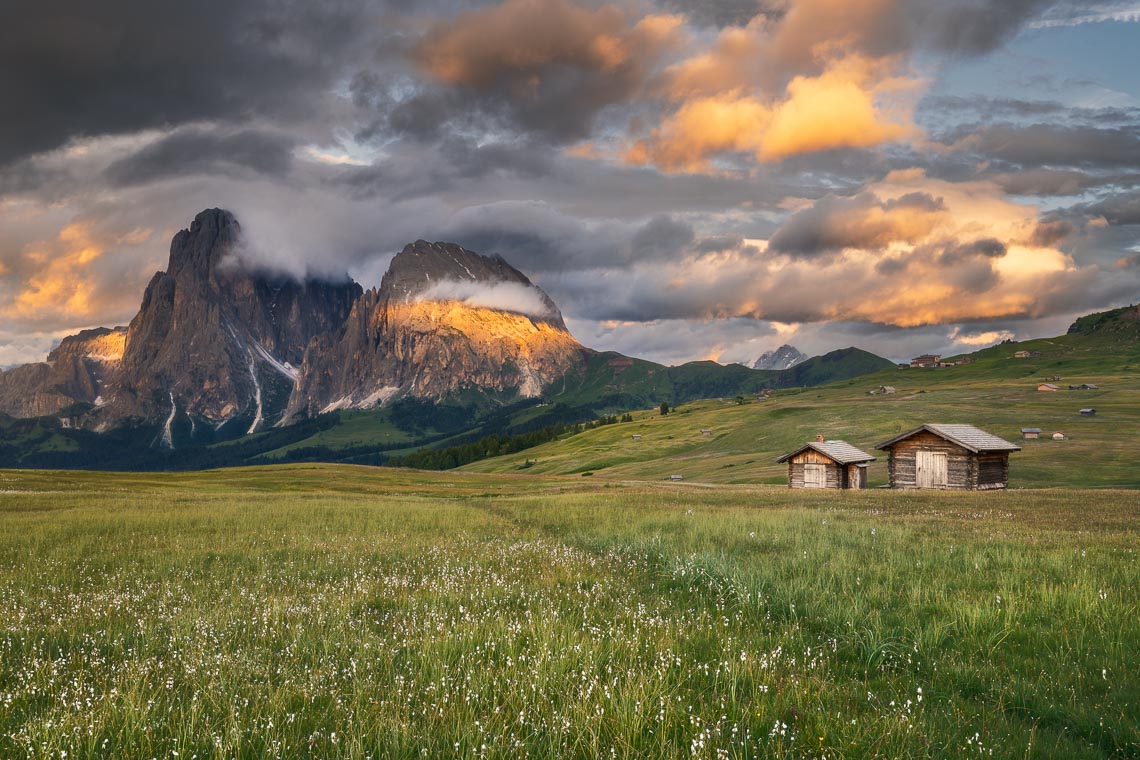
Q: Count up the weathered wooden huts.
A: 2